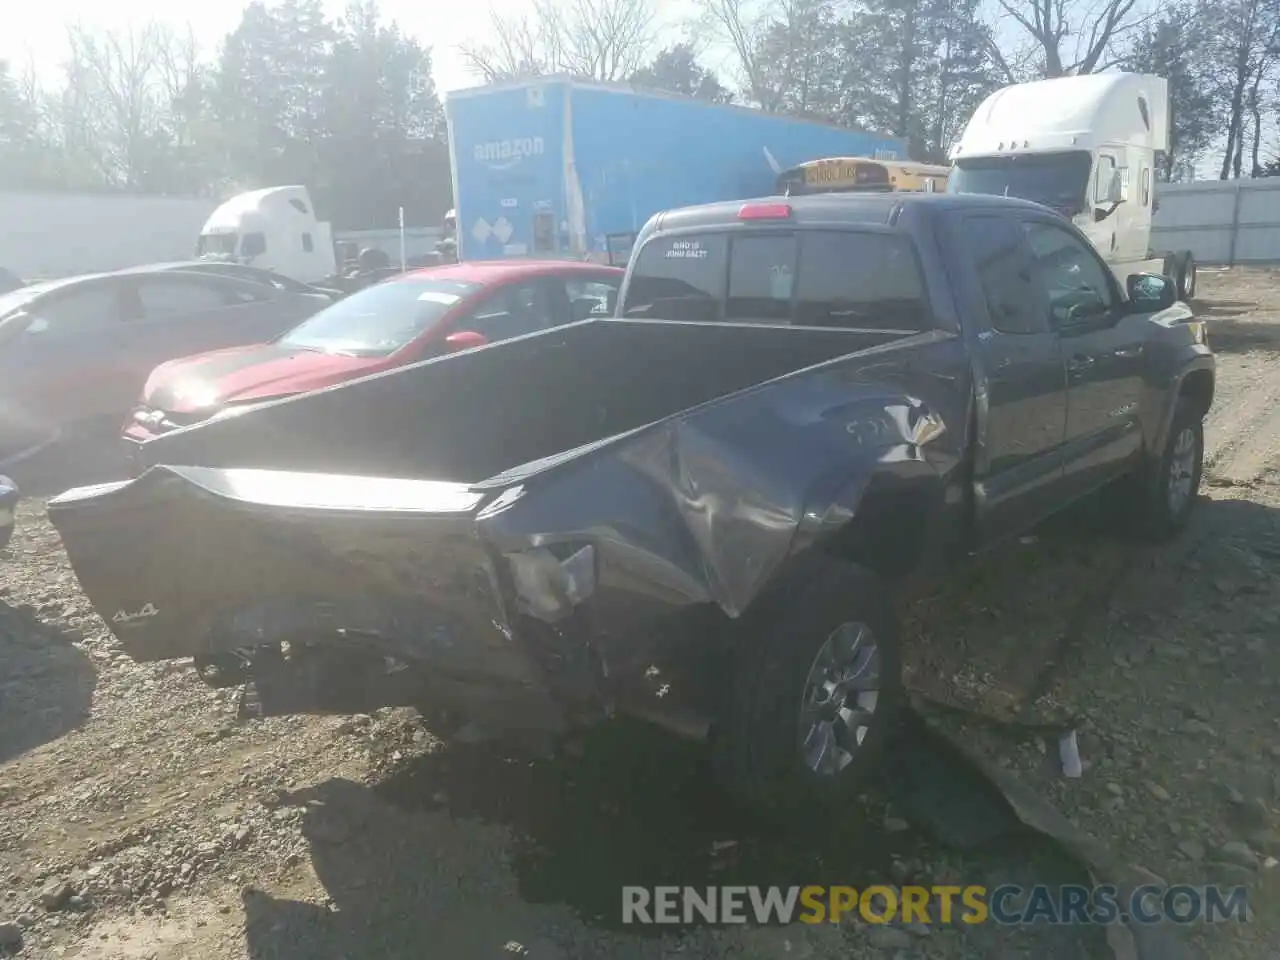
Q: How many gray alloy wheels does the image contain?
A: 2